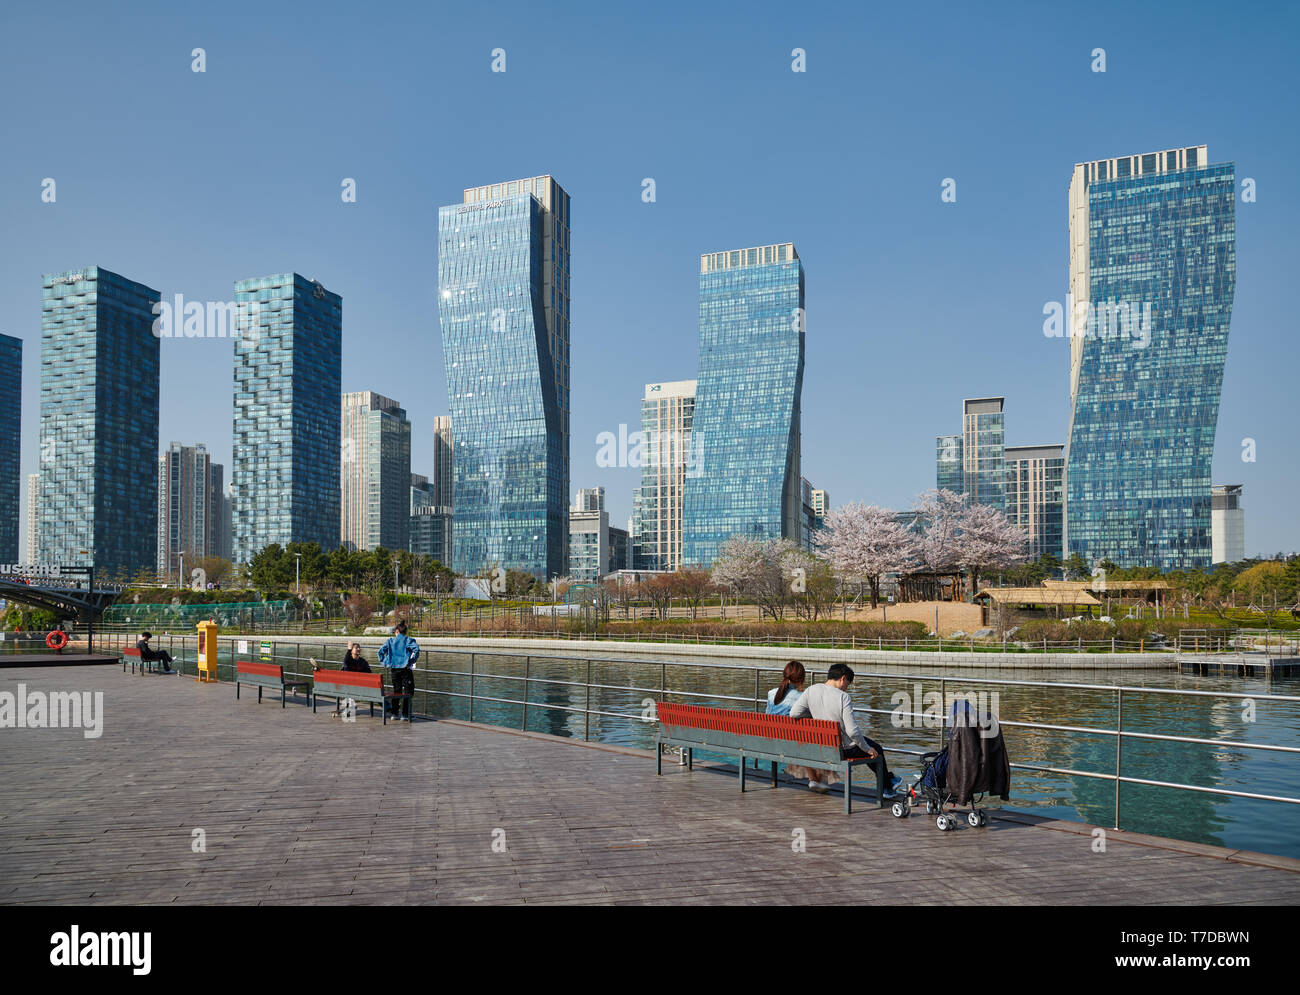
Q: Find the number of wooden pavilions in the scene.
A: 3